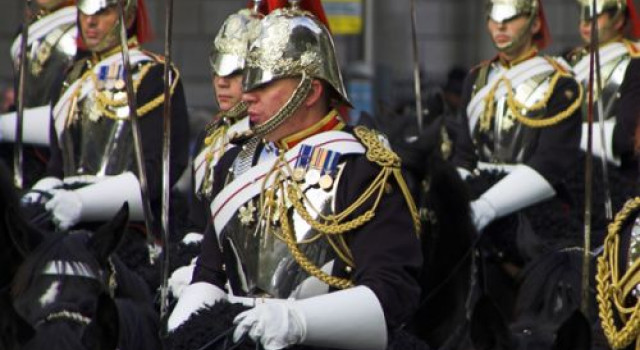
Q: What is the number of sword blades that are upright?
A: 6